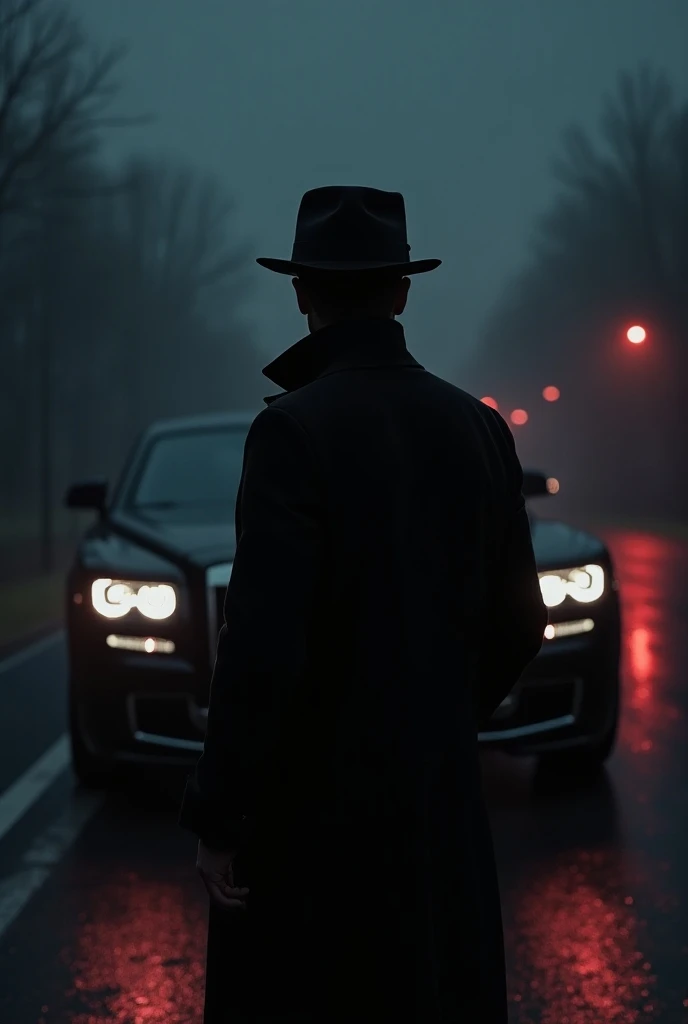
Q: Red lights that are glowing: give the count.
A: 4